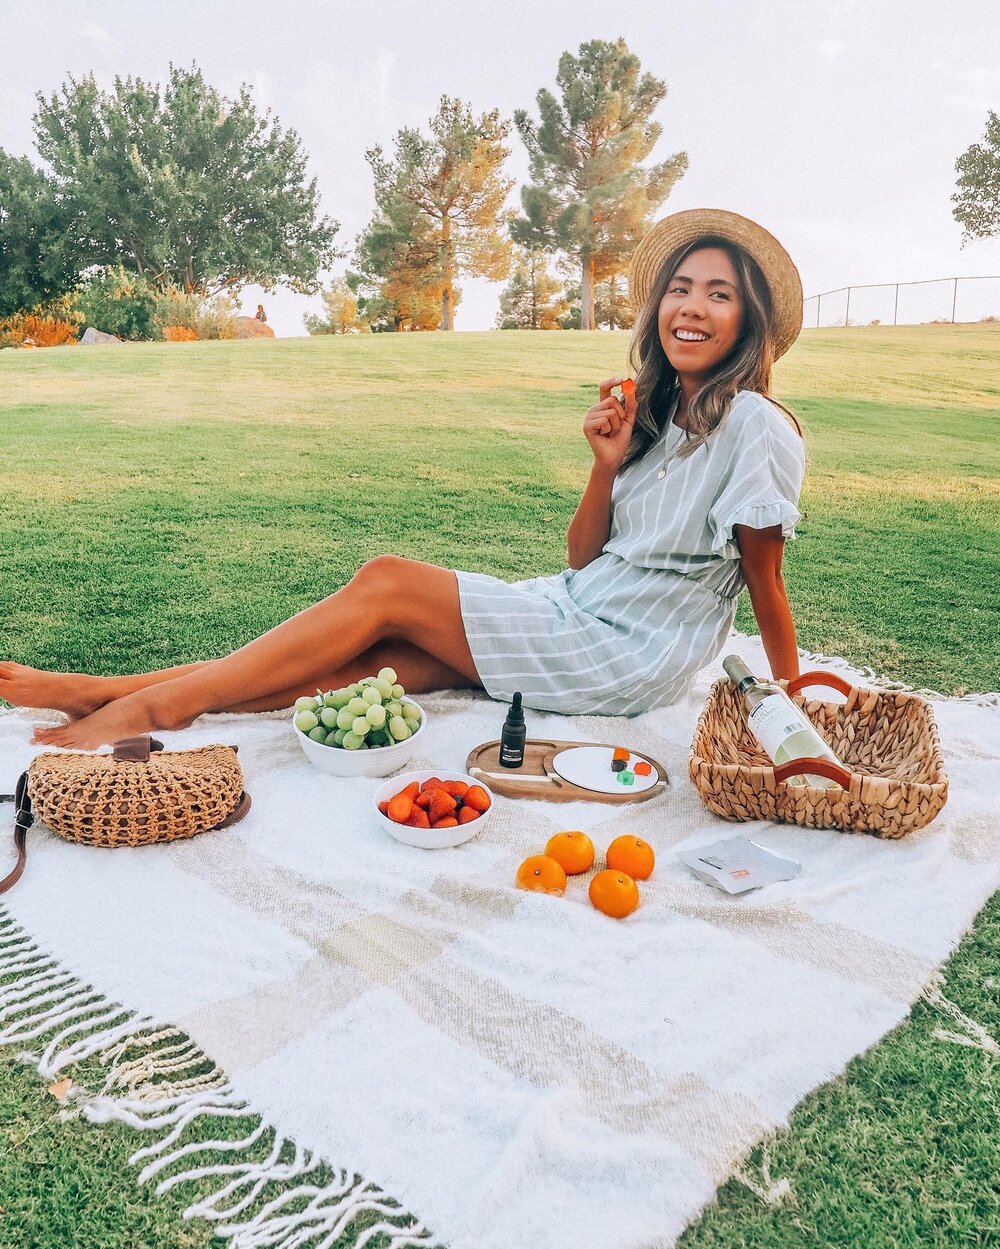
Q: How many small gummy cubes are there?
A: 5